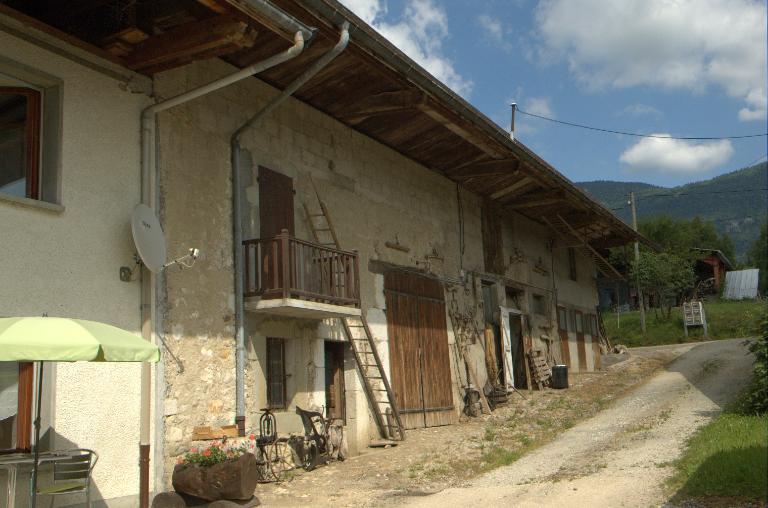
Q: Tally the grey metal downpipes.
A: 2